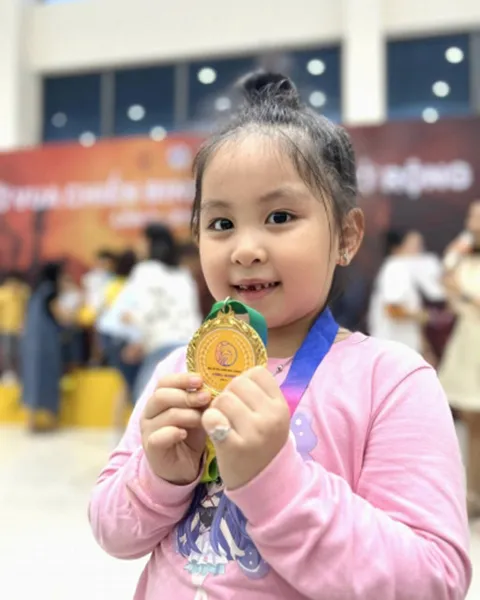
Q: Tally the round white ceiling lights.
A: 11